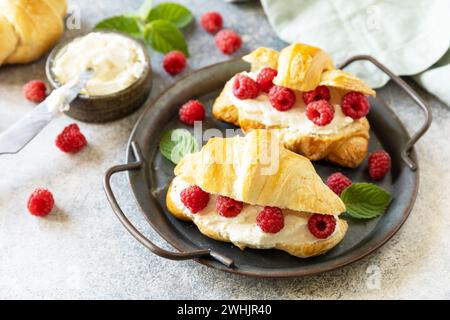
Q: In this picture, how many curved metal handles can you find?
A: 2